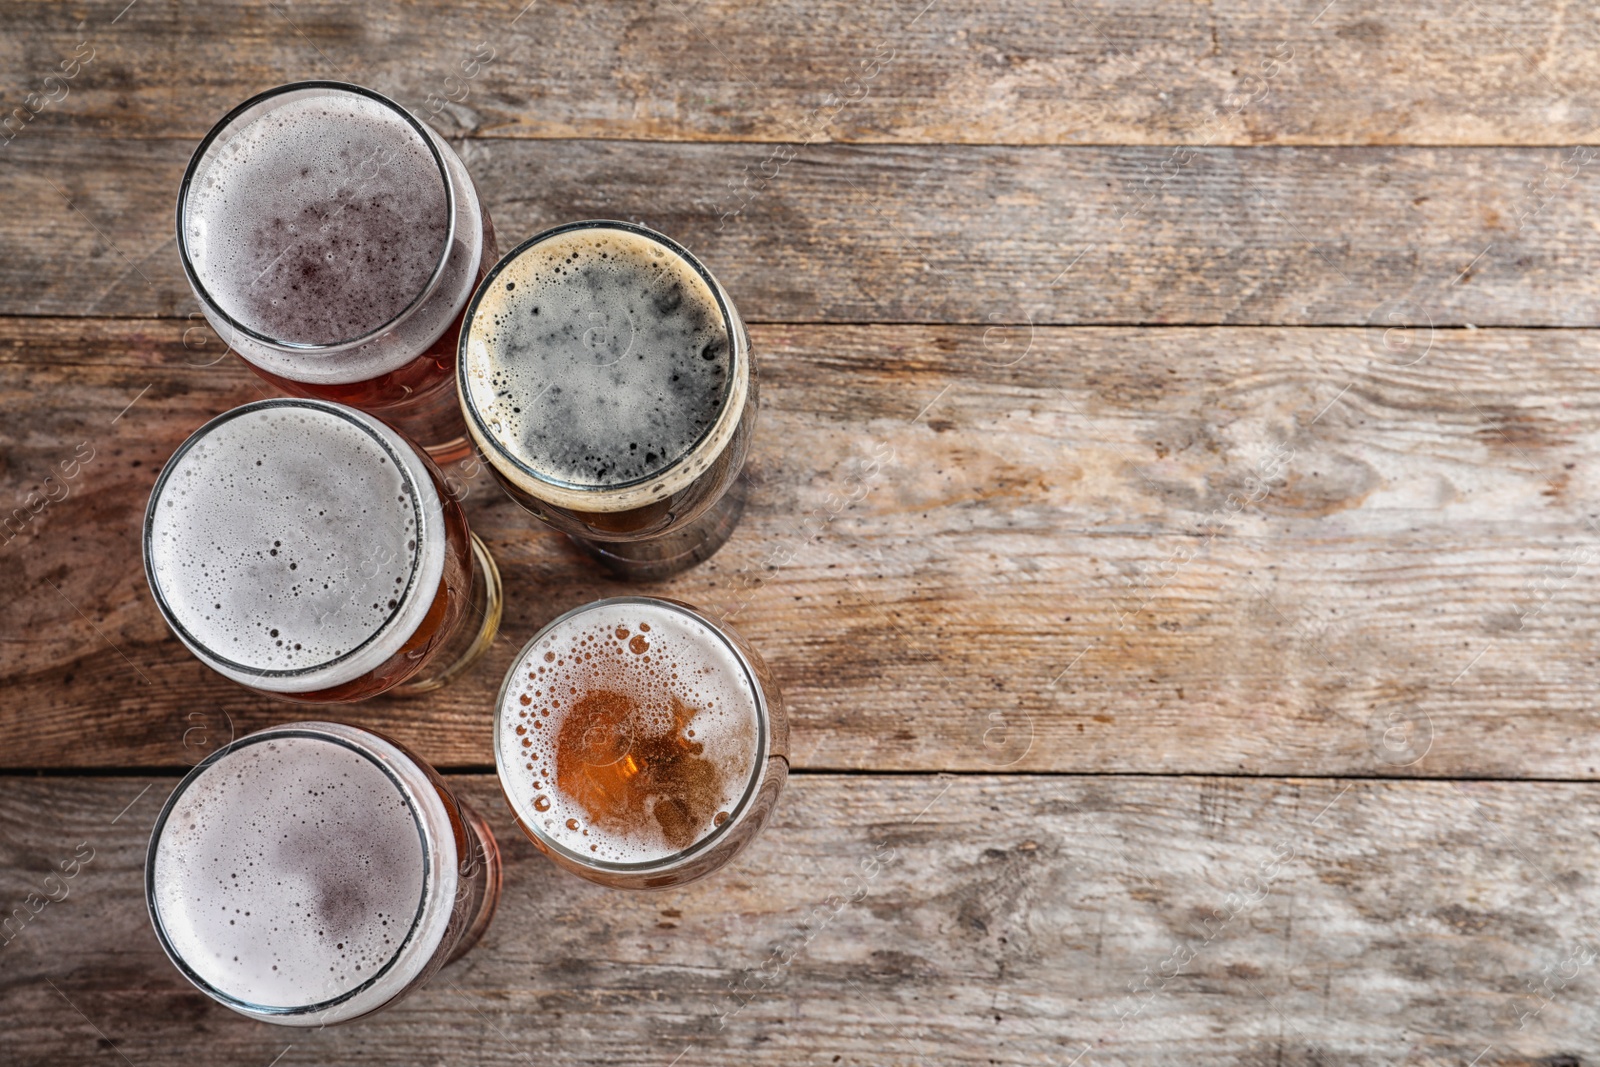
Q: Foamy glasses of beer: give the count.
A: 5